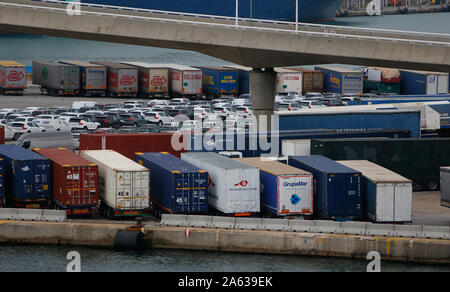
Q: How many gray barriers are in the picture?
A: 14